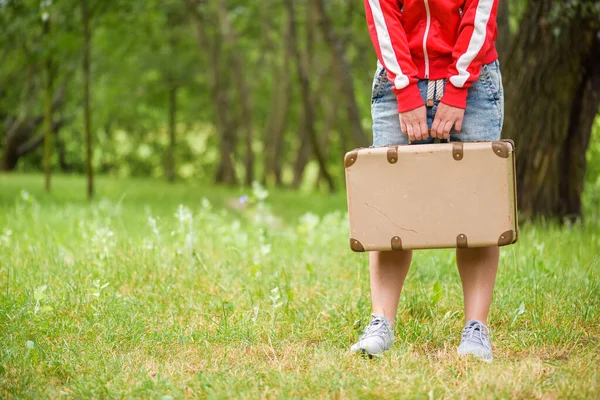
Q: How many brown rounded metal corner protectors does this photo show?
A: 4